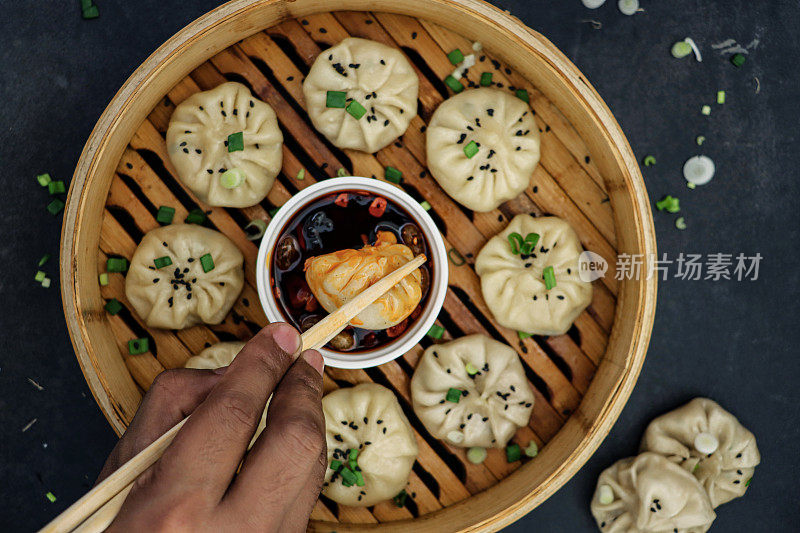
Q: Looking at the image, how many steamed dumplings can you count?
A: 11